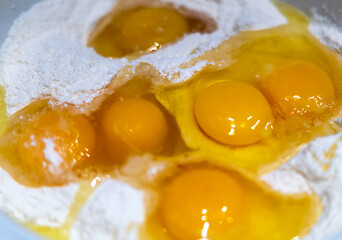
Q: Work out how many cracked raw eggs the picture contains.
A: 6